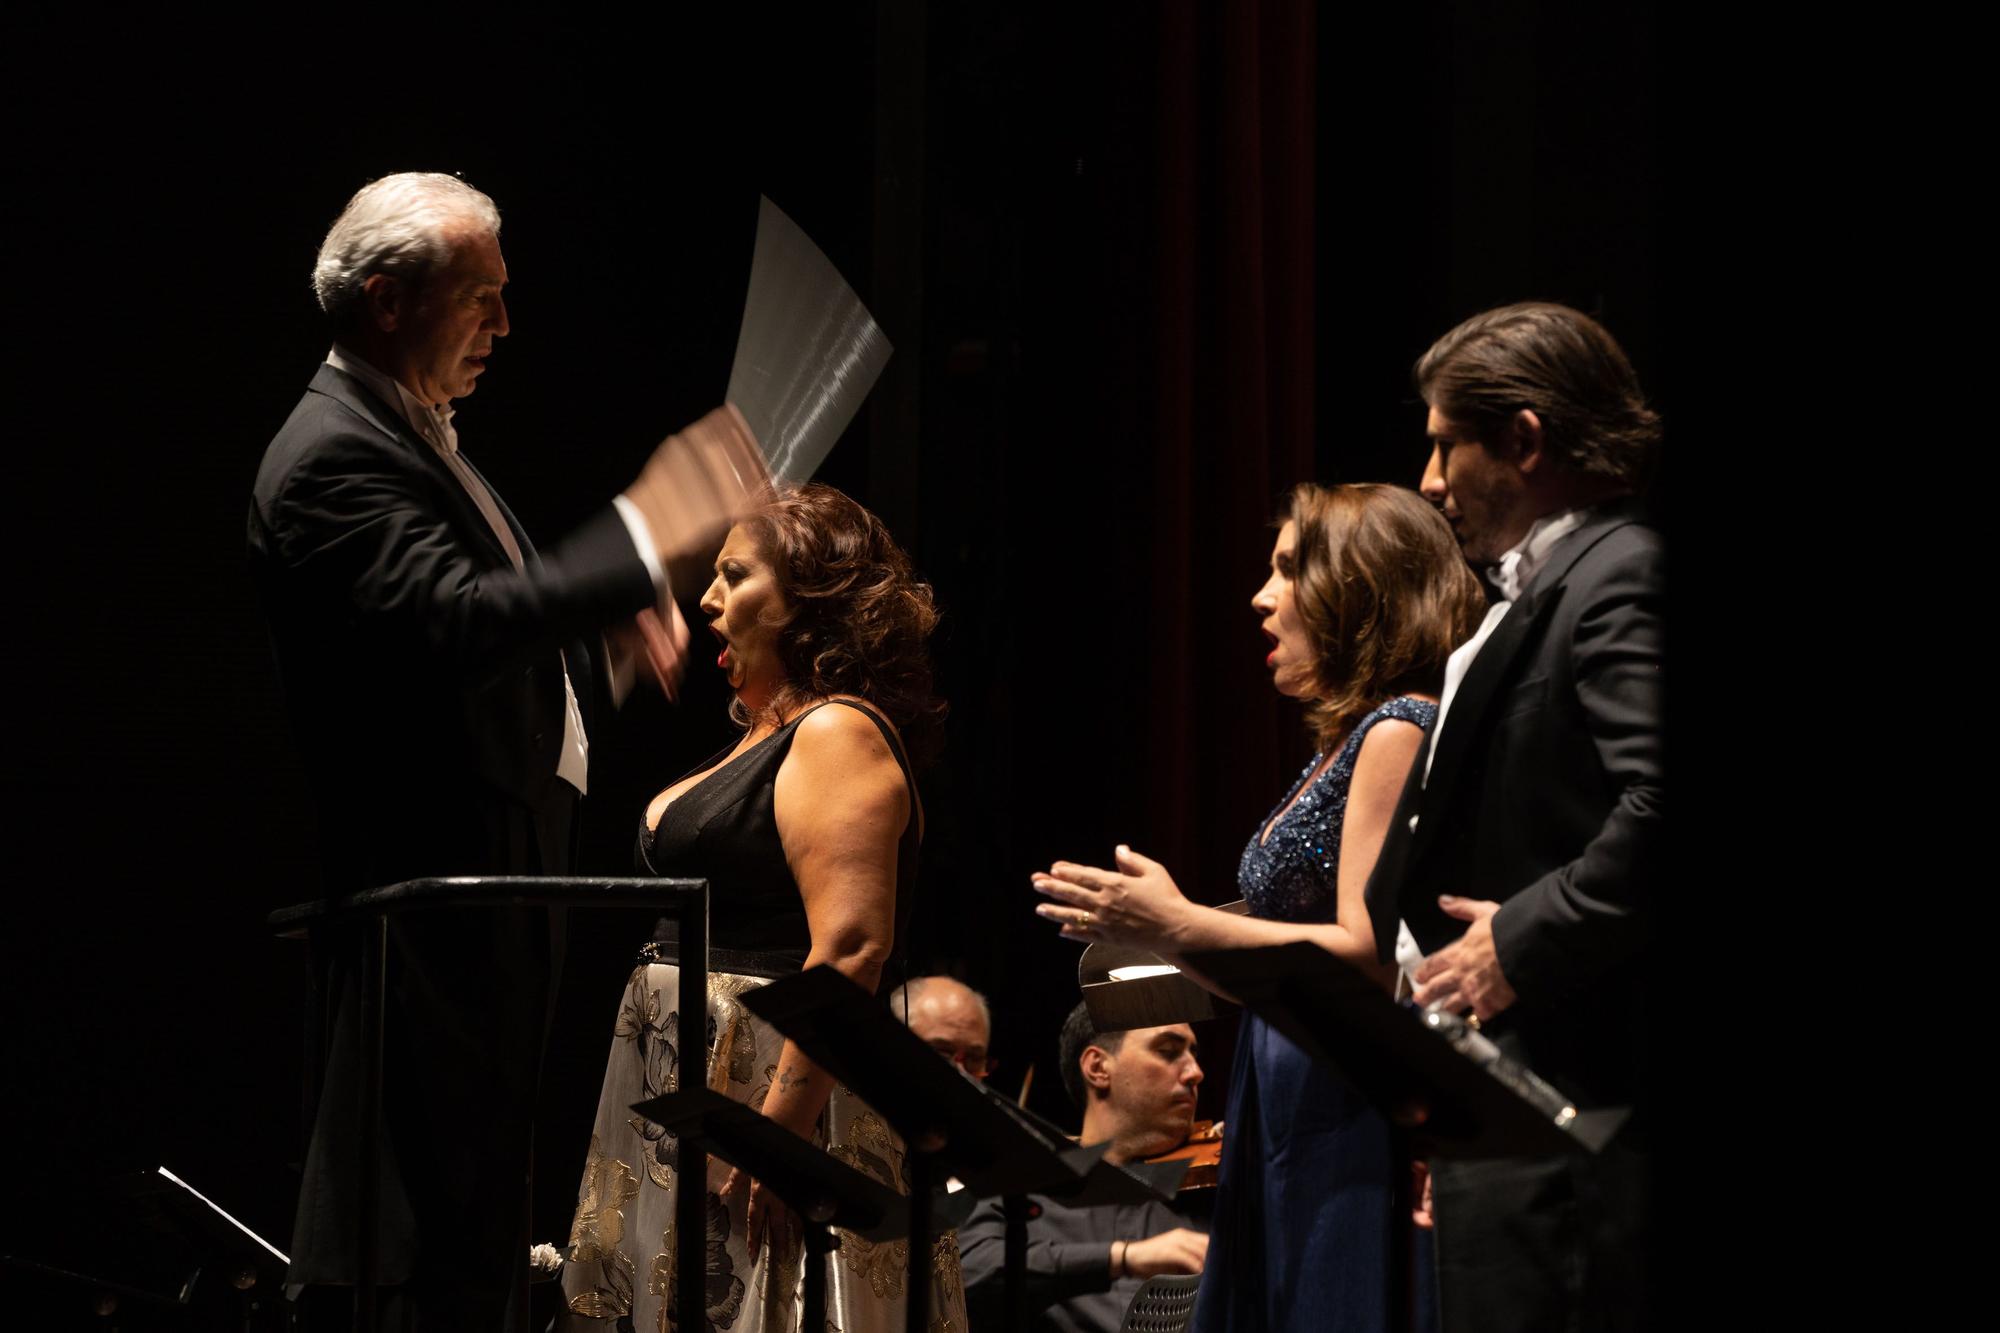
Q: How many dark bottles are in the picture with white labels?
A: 0